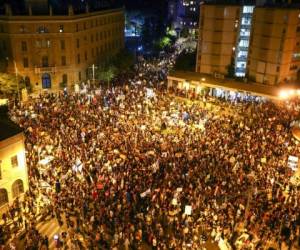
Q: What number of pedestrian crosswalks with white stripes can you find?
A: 1